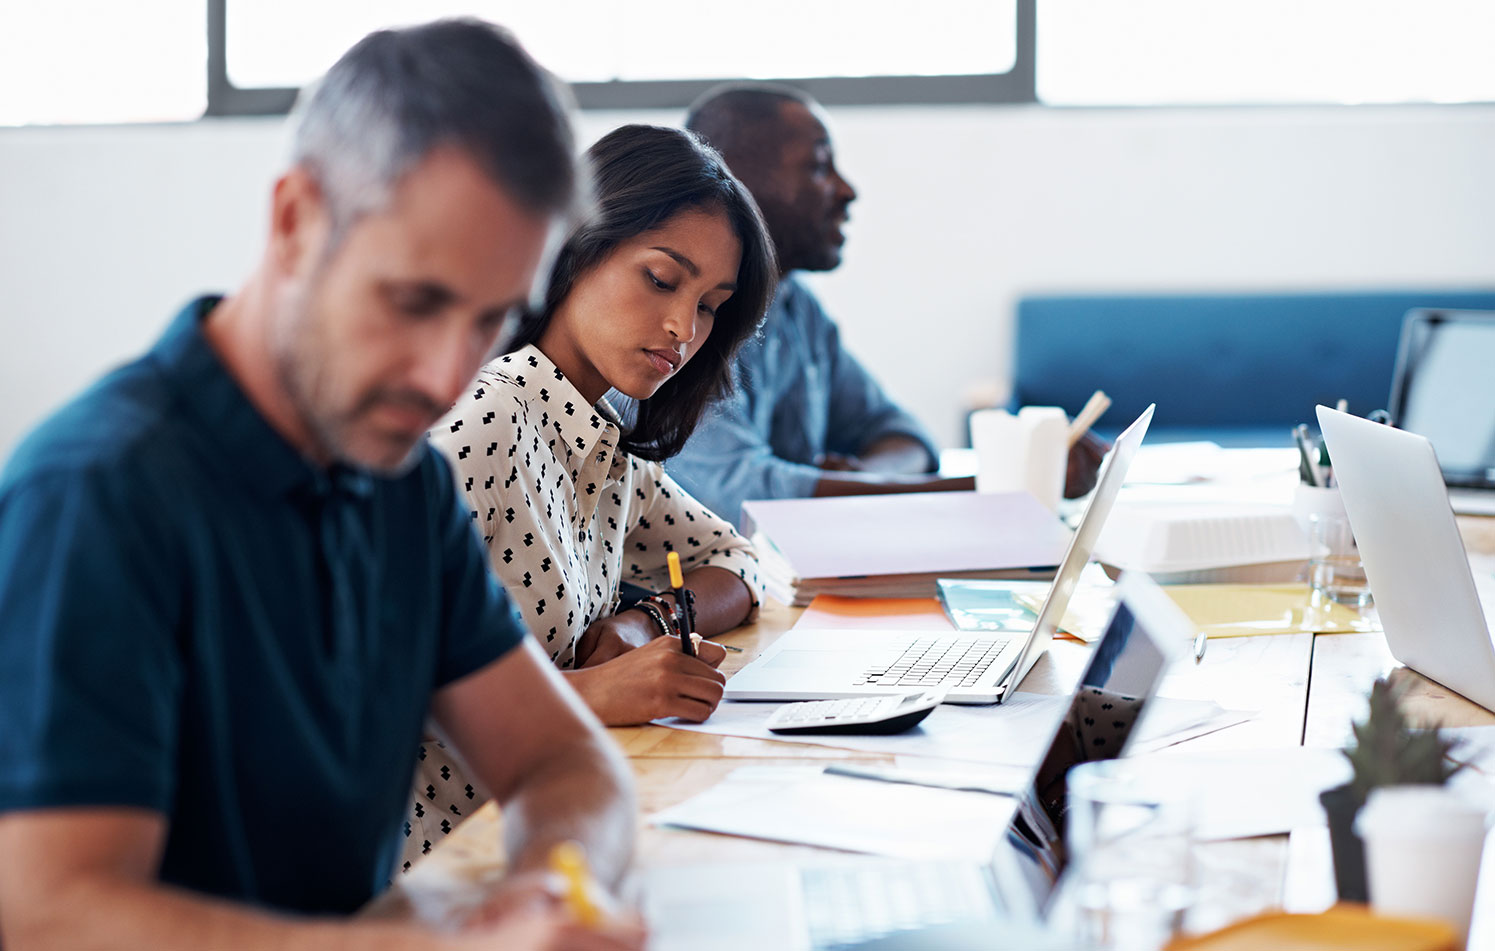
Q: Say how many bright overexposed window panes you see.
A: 3